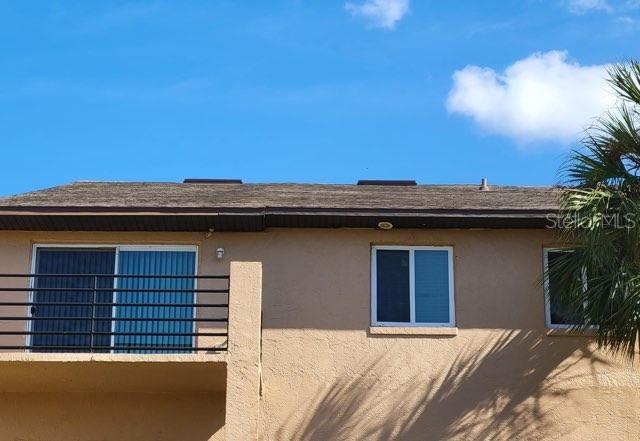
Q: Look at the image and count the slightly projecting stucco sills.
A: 2